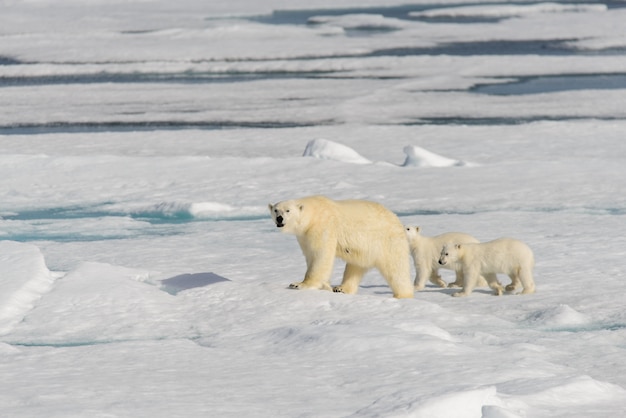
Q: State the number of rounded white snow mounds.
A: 2